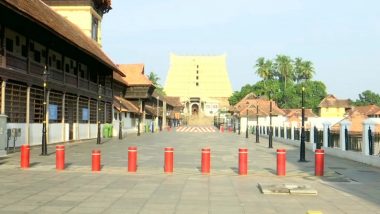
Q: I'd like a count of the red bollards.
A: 9